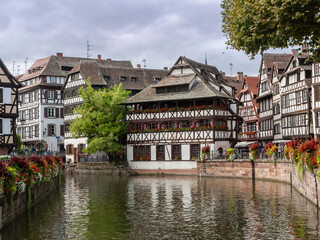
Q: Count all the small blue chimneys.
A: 0